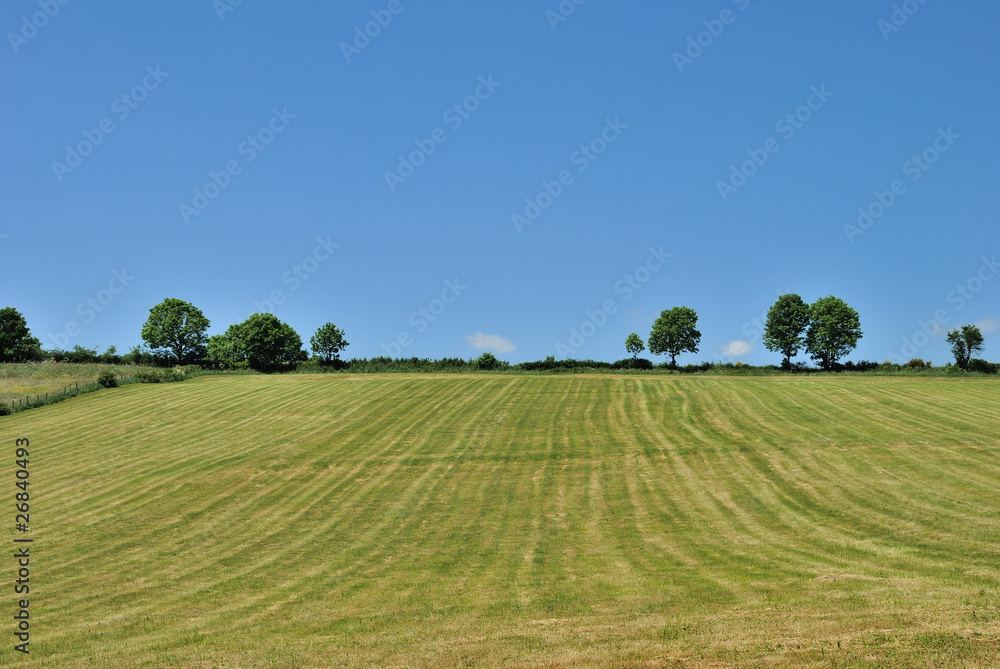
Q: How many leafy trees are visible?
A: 9